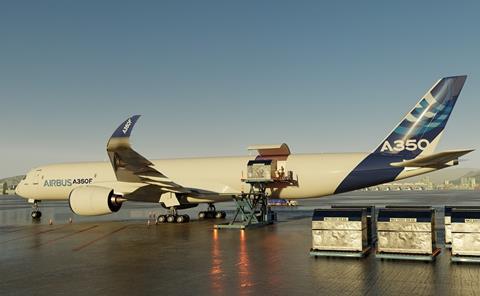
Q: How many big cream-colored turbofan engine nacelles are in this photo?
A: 1